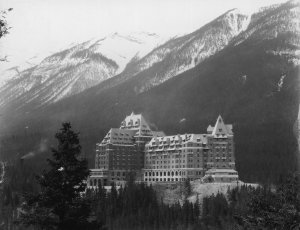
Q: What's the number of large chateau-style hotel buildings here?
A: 1